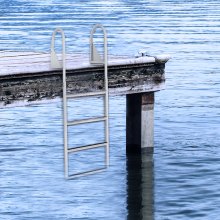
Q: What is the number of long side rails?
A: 2